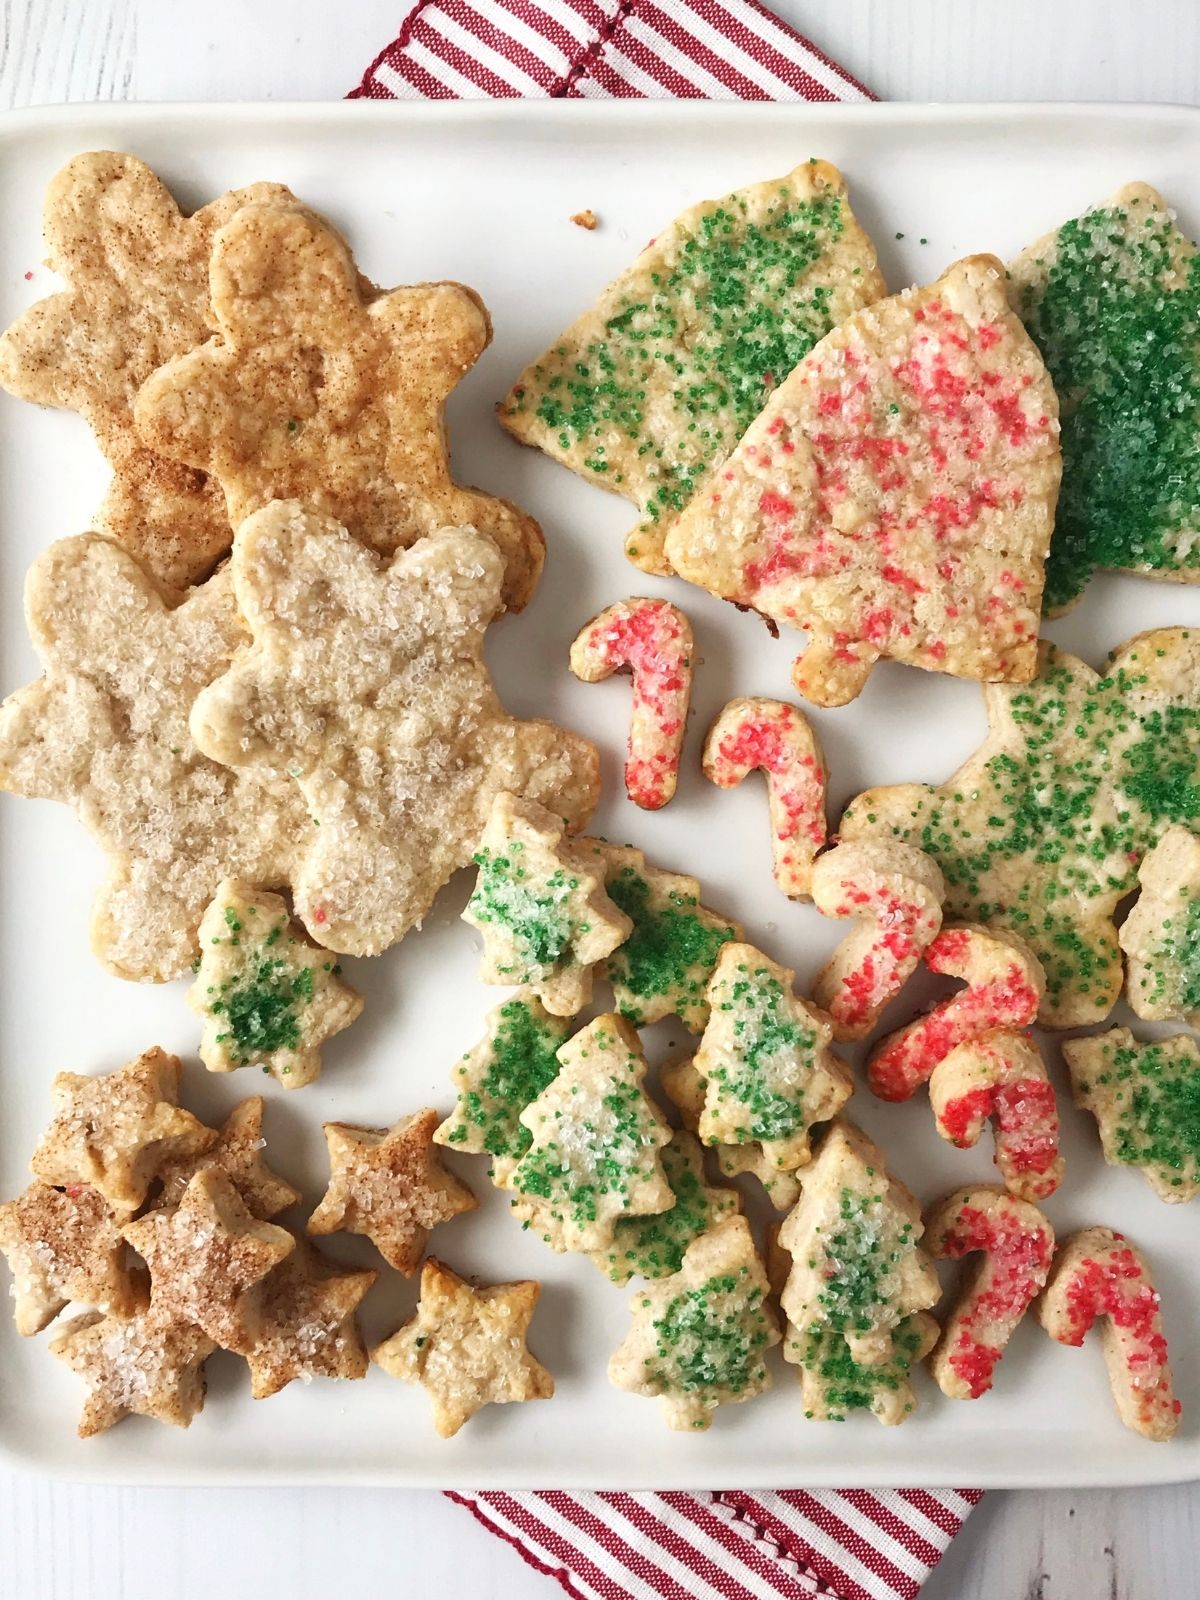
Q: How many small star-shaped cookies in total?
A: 8